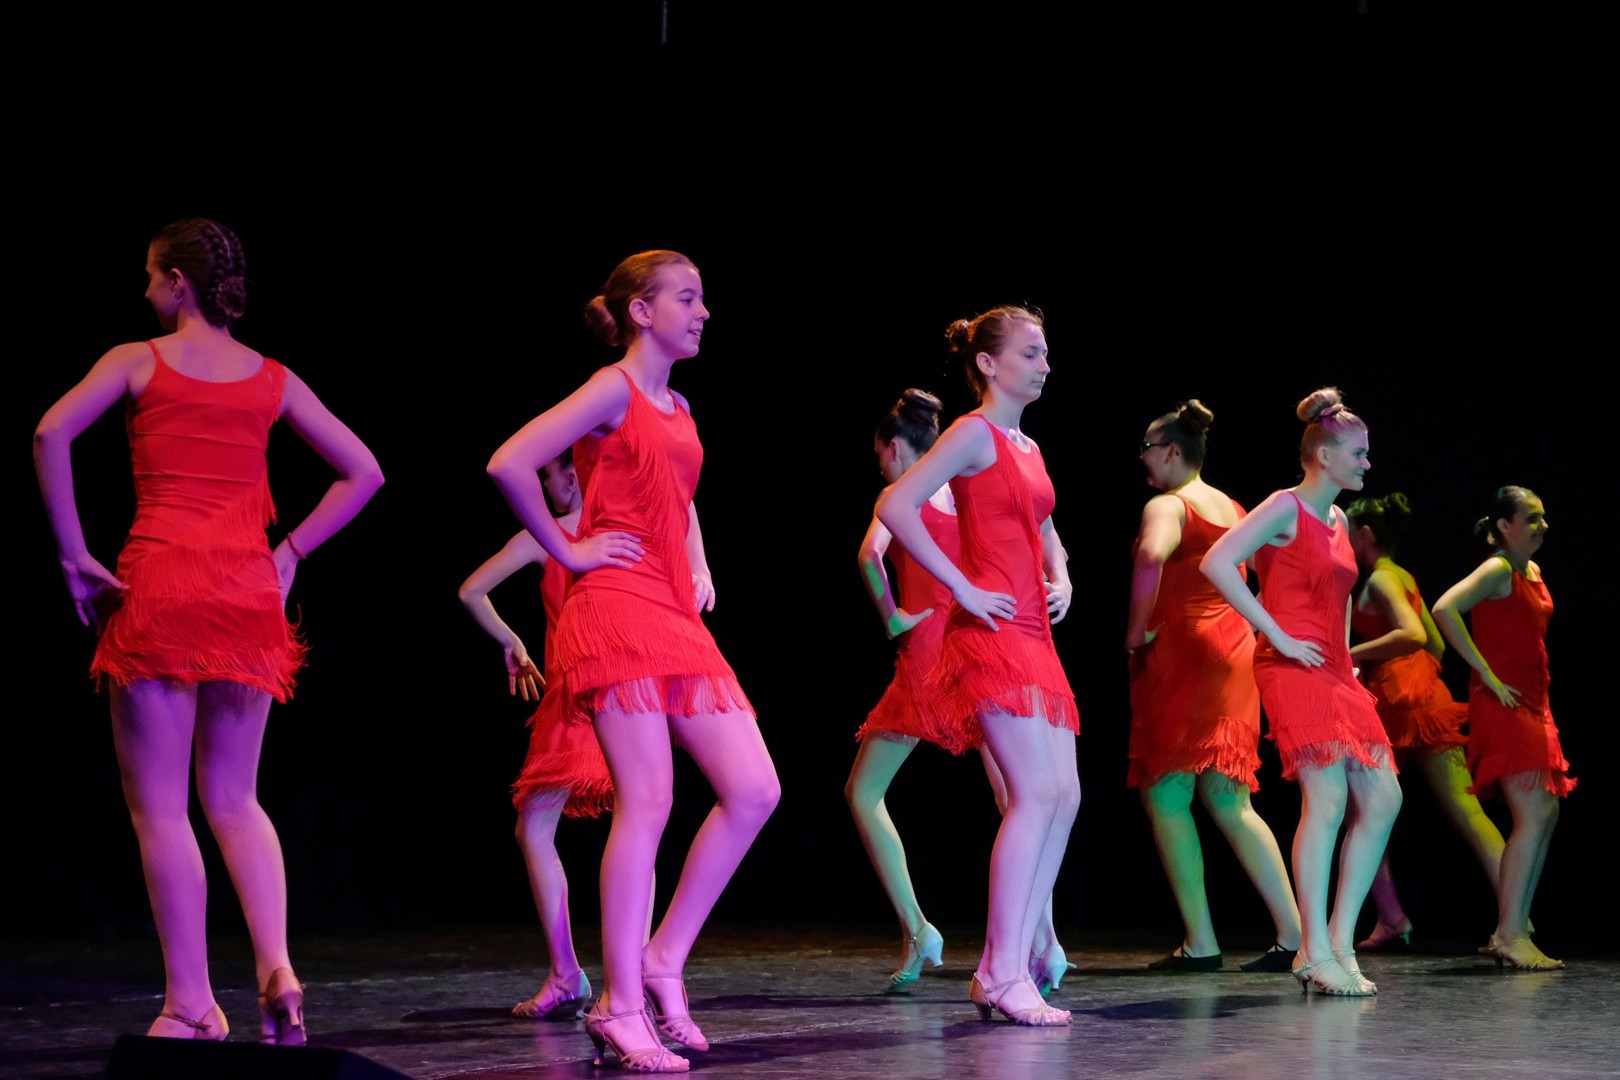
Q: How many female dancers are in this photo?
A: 9